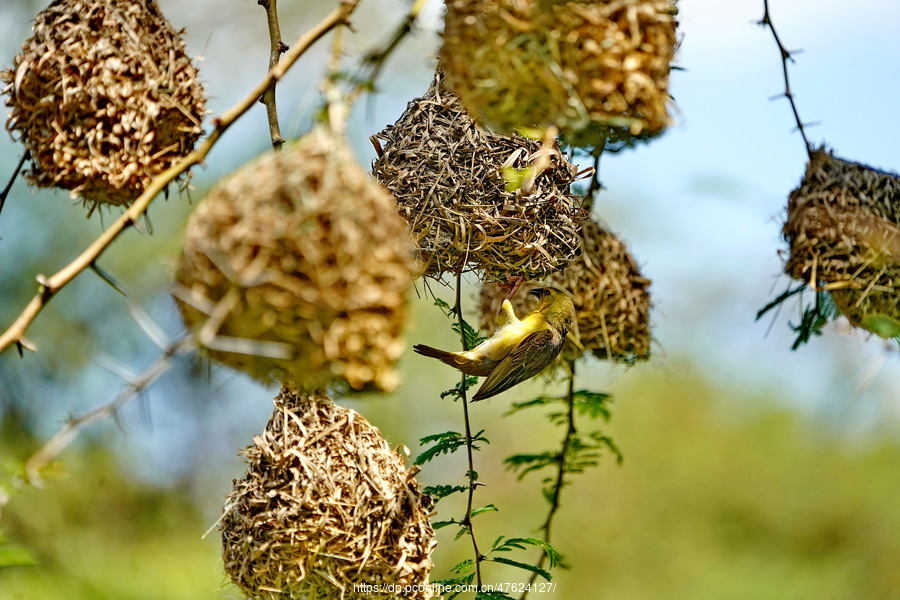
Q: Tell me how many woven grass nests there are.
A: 7